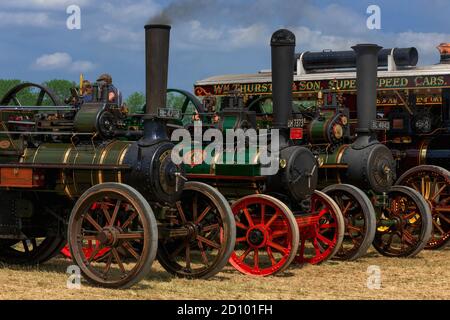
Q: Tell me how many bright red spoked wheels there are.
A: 2